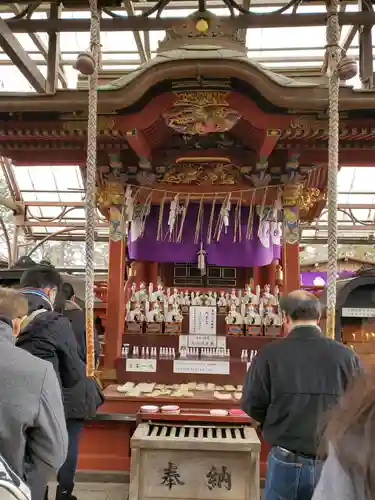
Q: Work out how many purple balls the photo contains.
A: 0